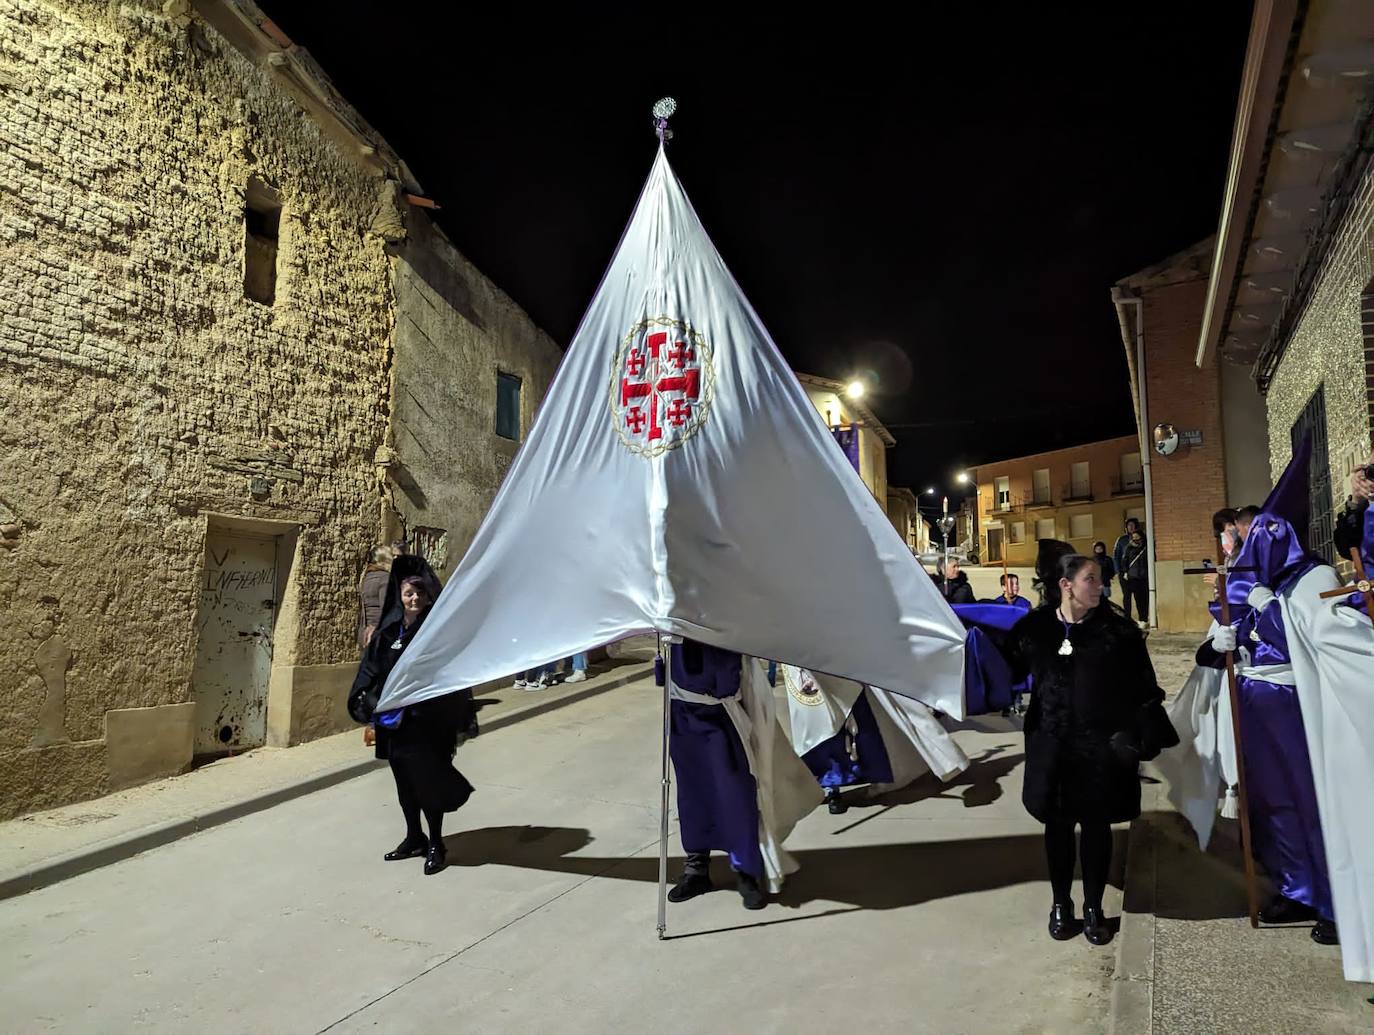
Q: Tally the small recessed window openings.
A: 2